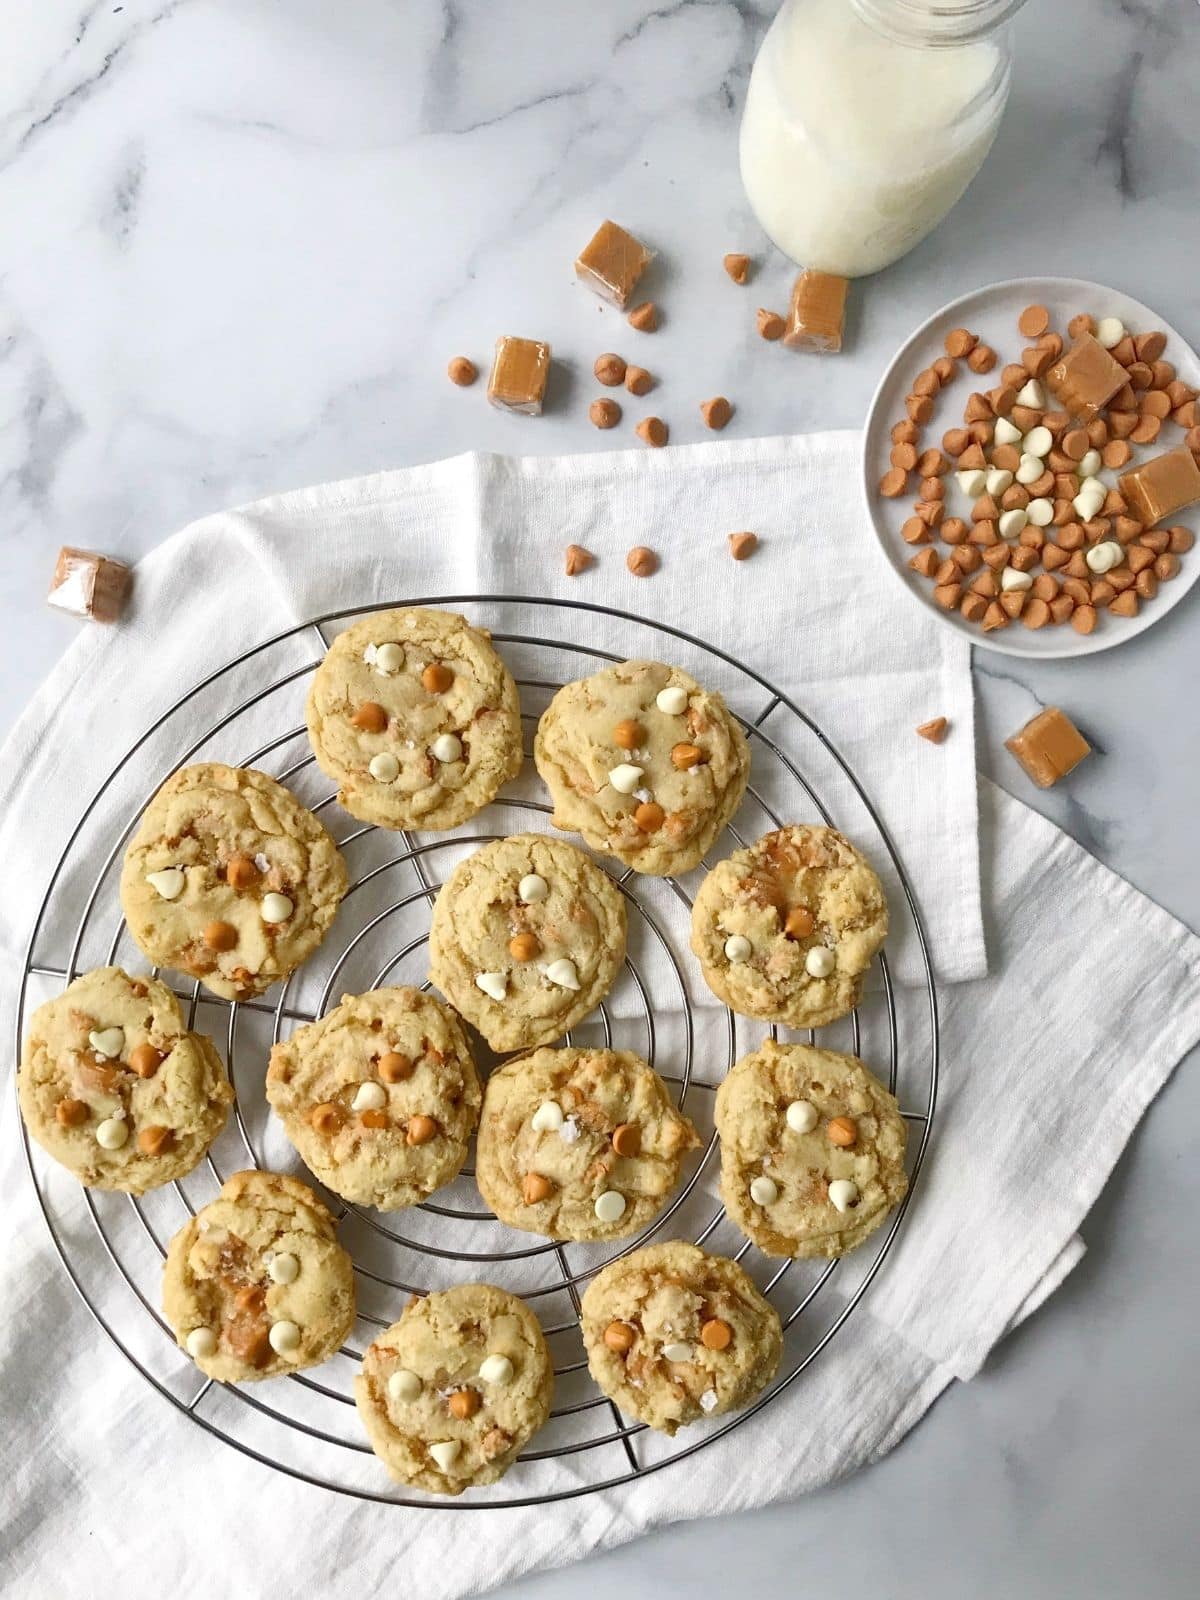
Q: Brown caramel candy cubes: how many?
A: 7